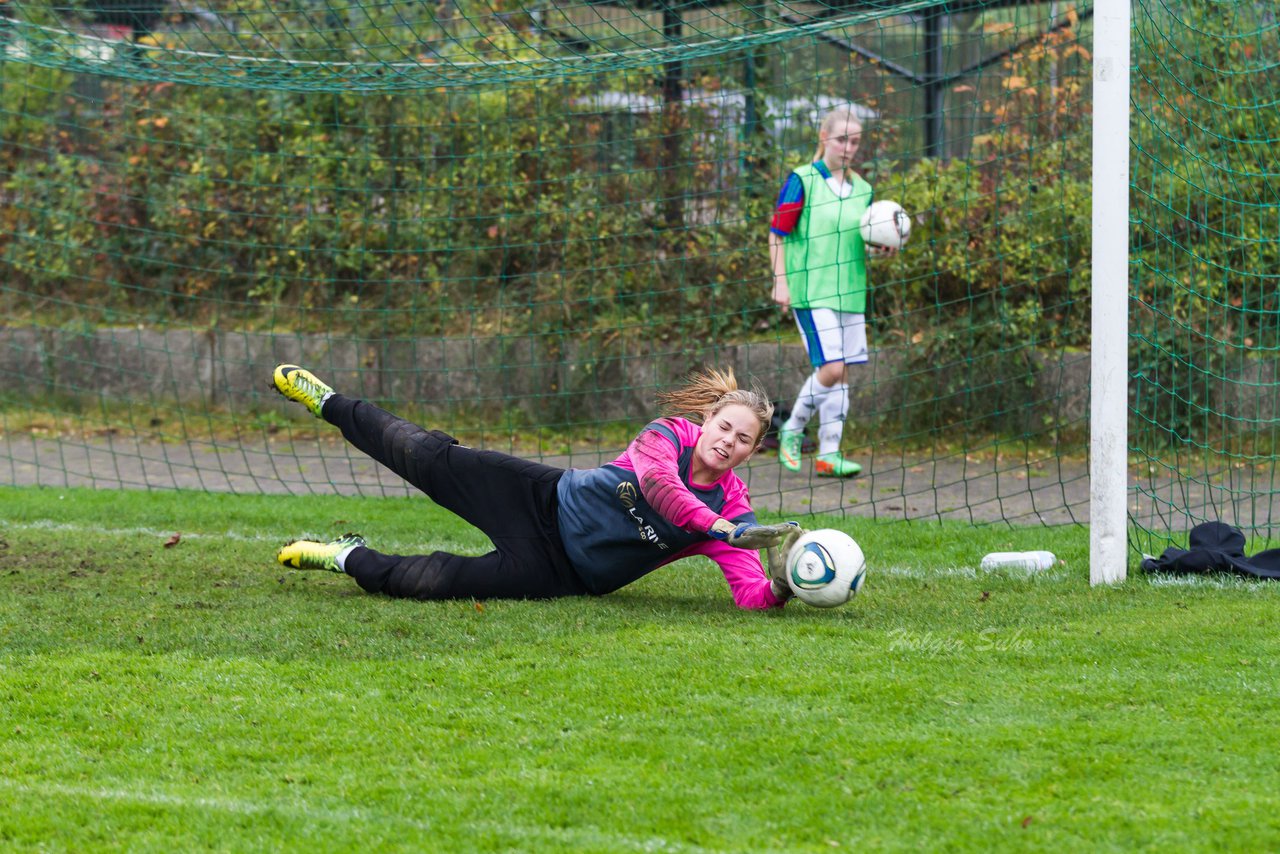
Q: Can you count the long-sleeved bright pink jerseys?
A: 1